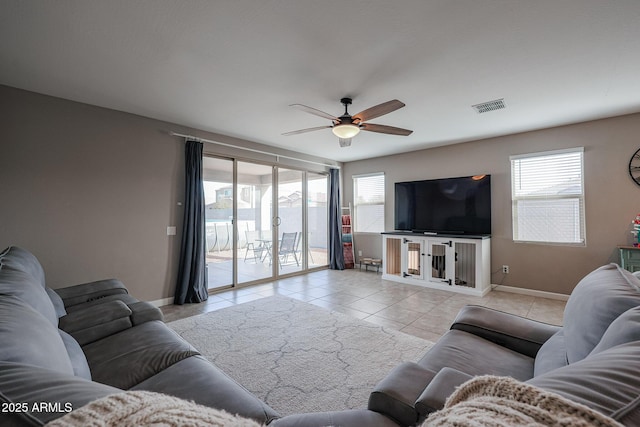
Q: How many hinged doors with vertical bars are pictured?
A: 2